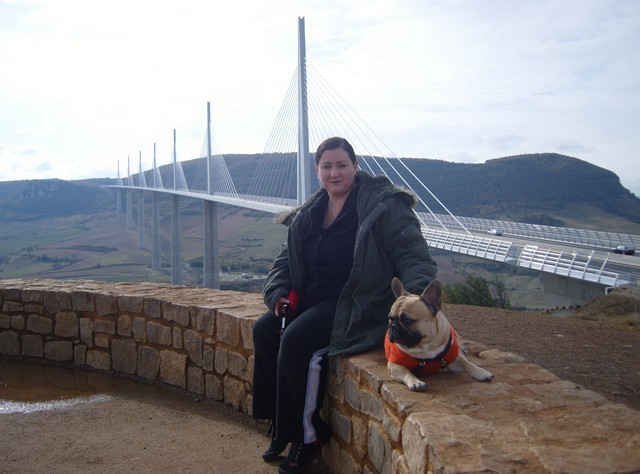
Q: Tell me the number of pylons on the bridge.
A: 7